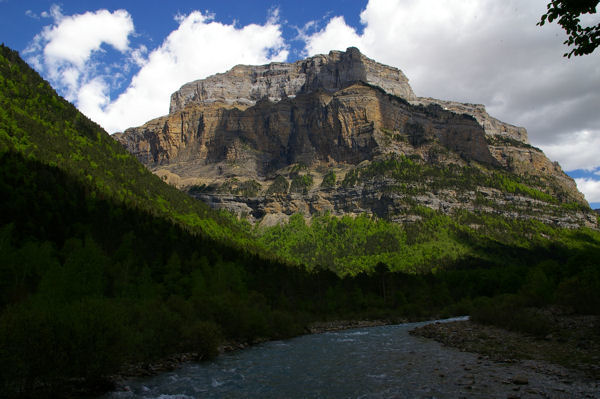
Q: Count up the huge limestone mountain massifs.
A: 1